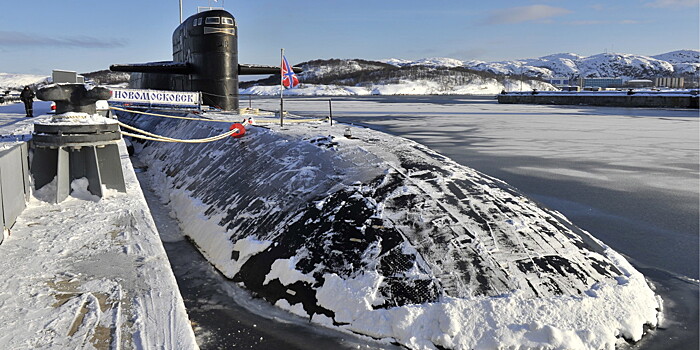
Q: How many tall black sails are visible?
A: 1